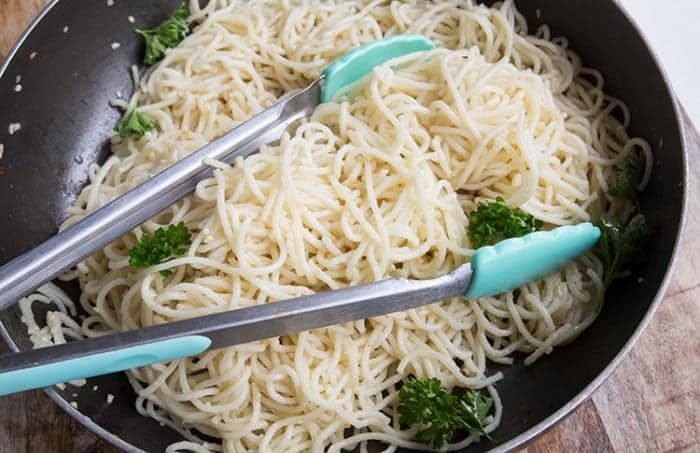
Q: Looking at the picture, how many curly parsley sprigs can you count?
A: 7